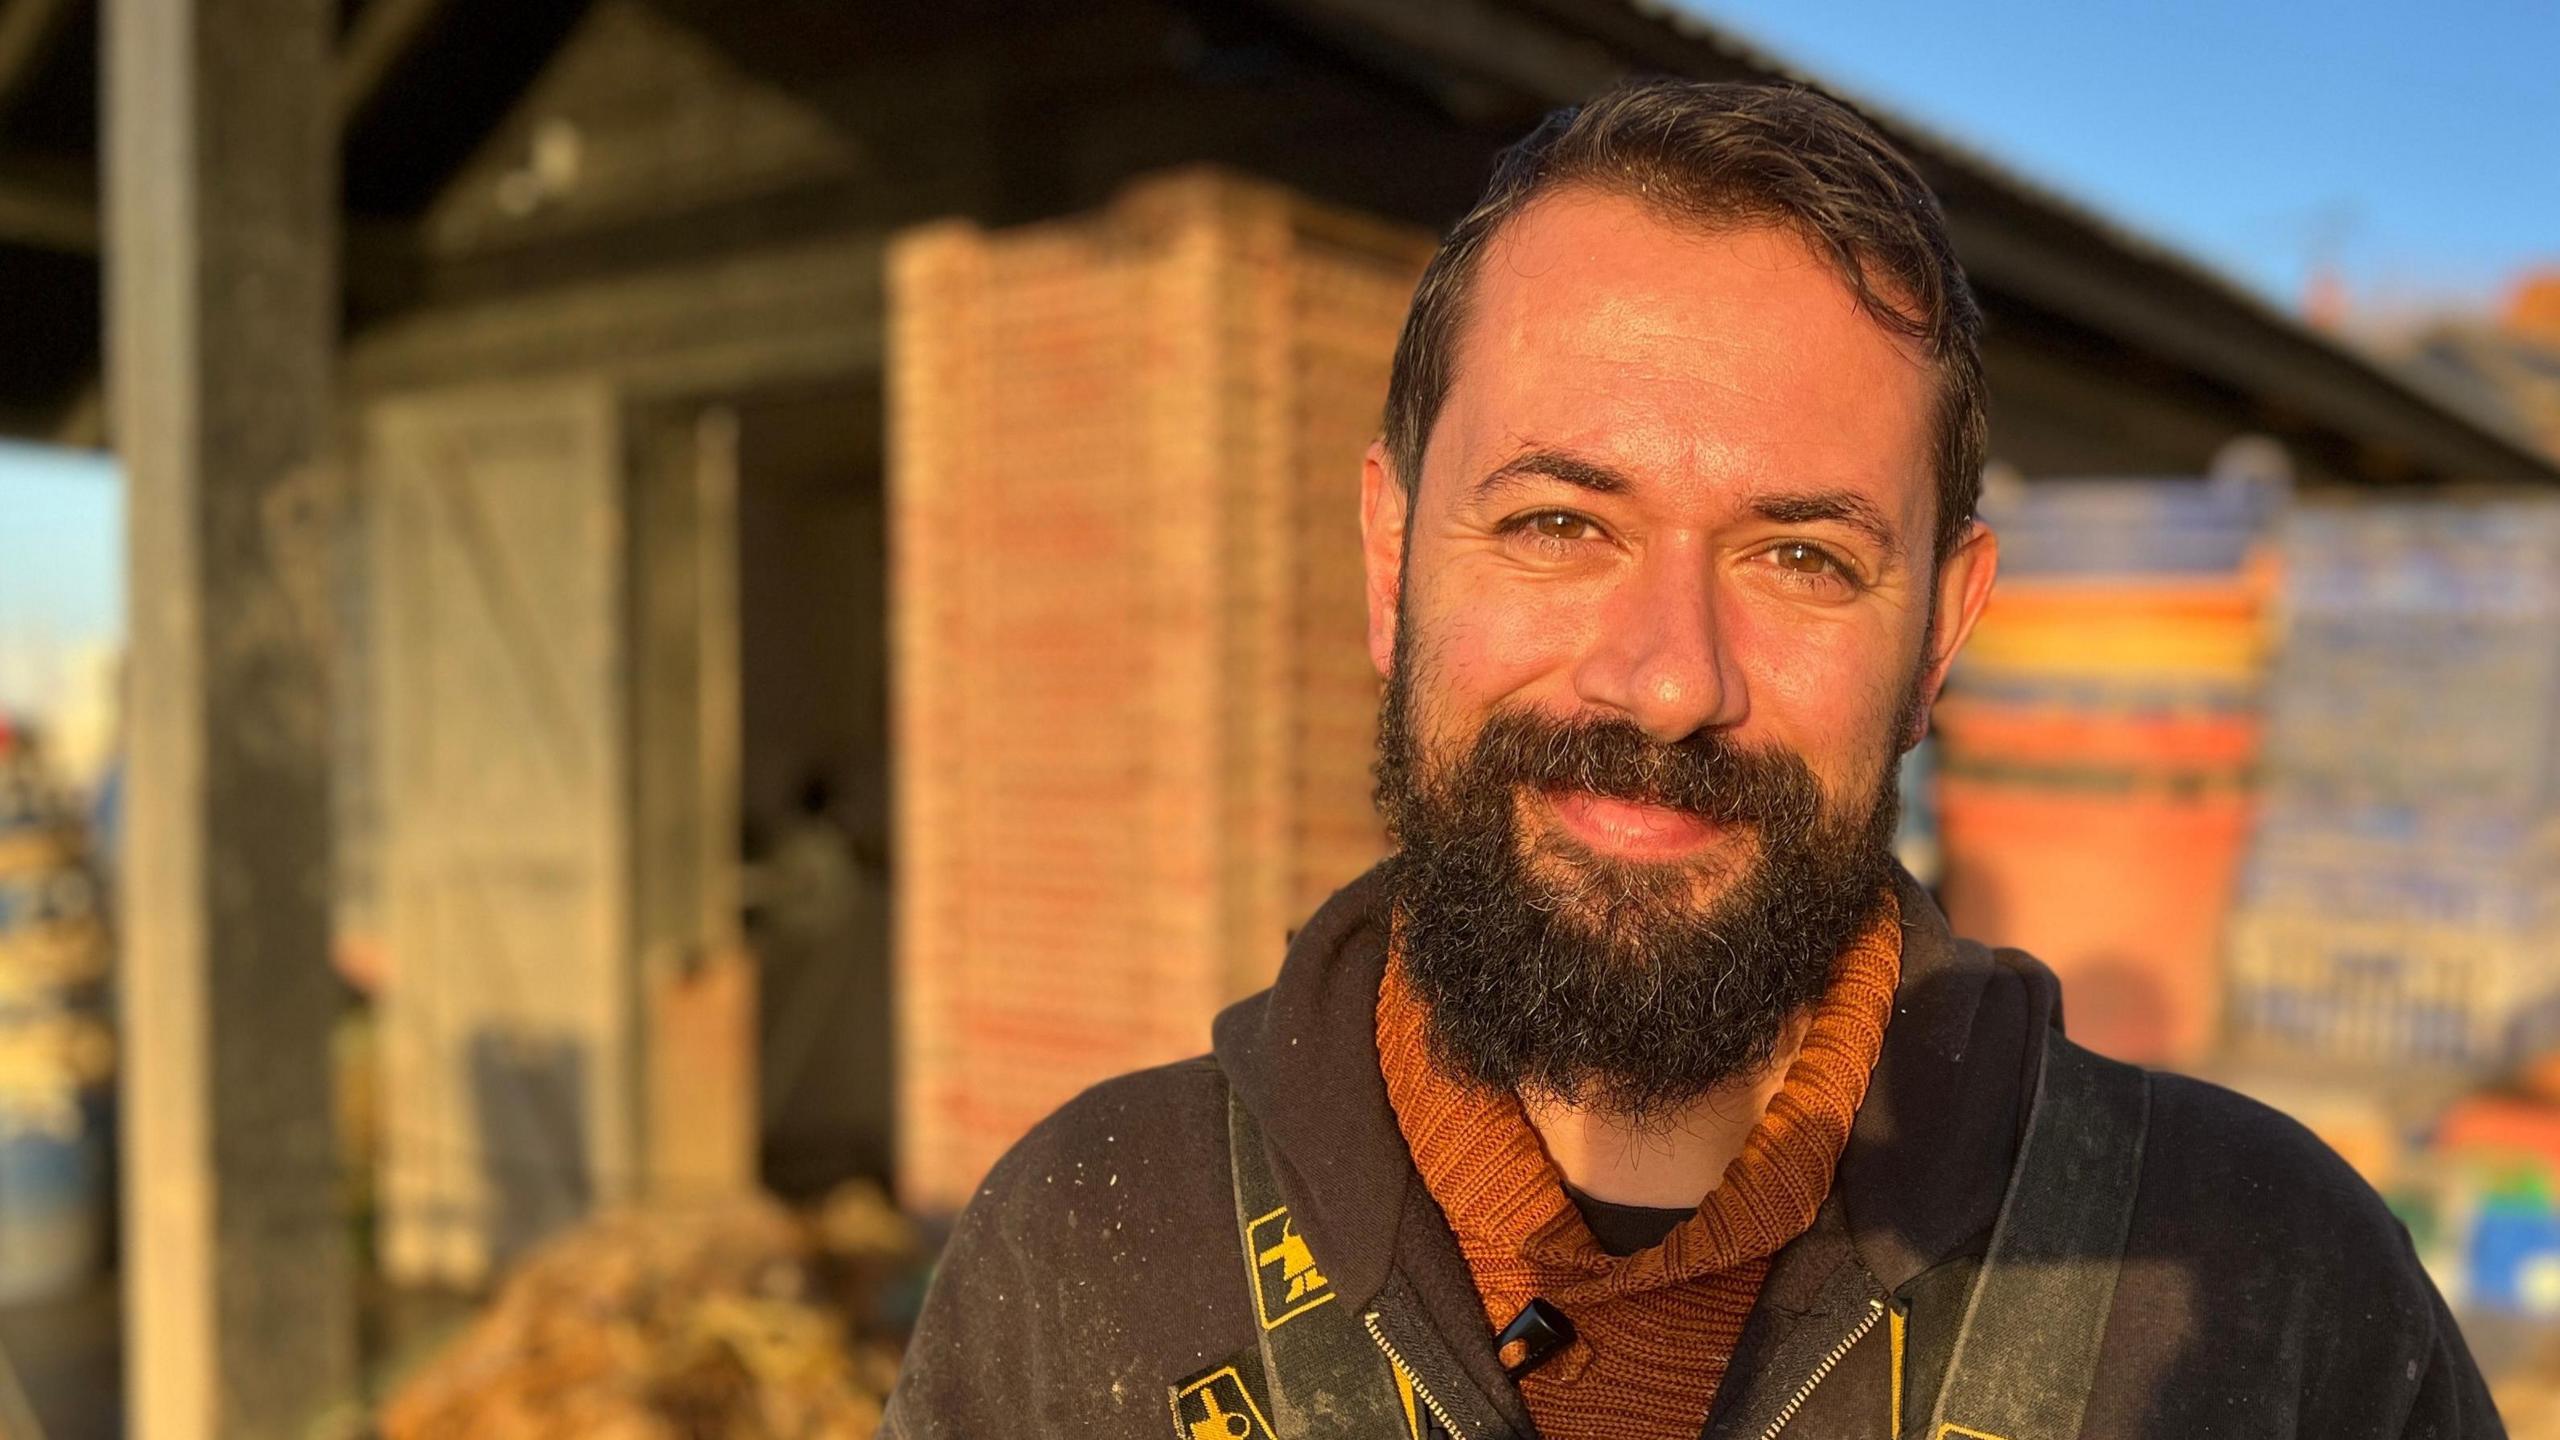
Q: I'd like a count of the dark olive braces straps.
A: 2